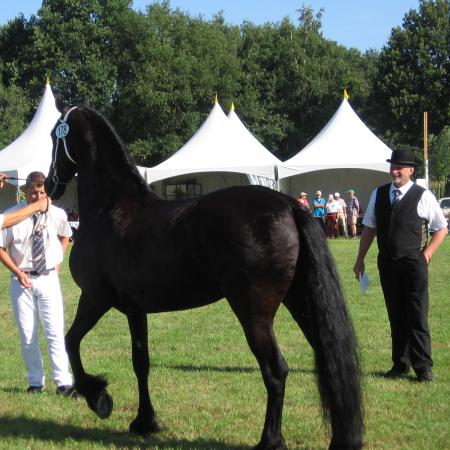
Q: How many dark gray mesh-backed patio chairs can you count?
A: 0